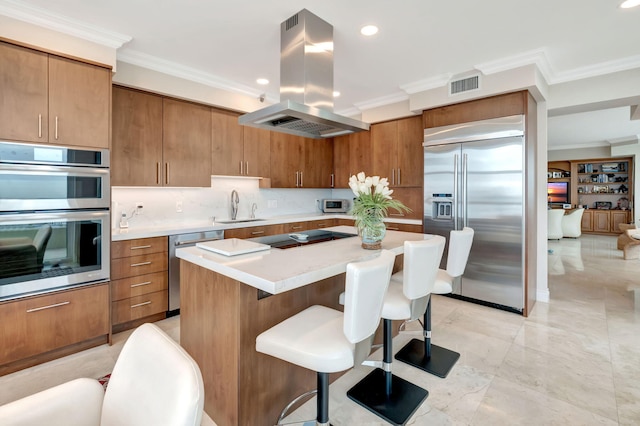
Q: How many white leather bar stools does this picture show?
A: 3